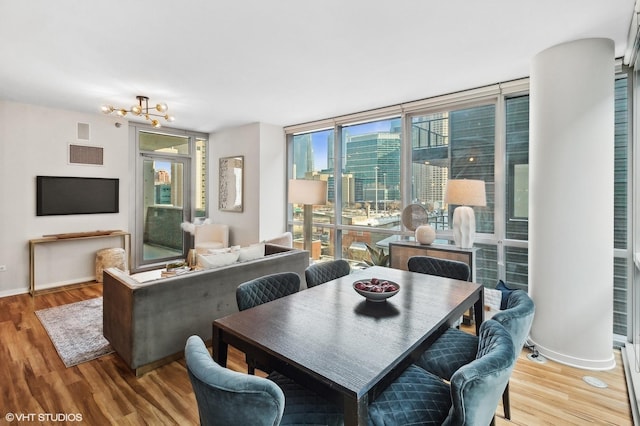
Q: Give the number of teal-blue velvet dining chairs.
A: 6